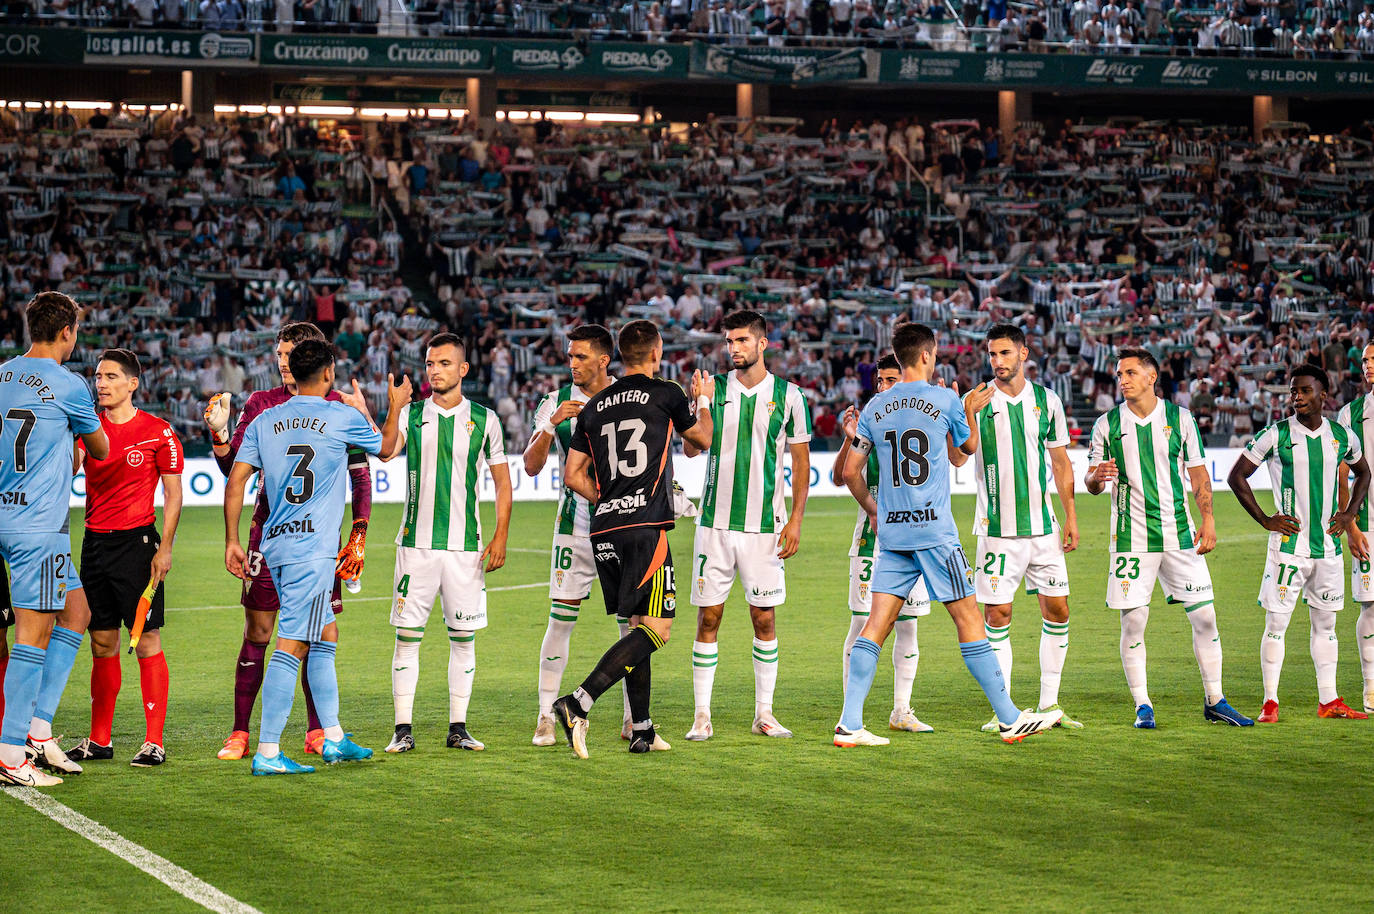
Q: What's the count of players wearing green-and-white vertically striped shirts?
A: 8